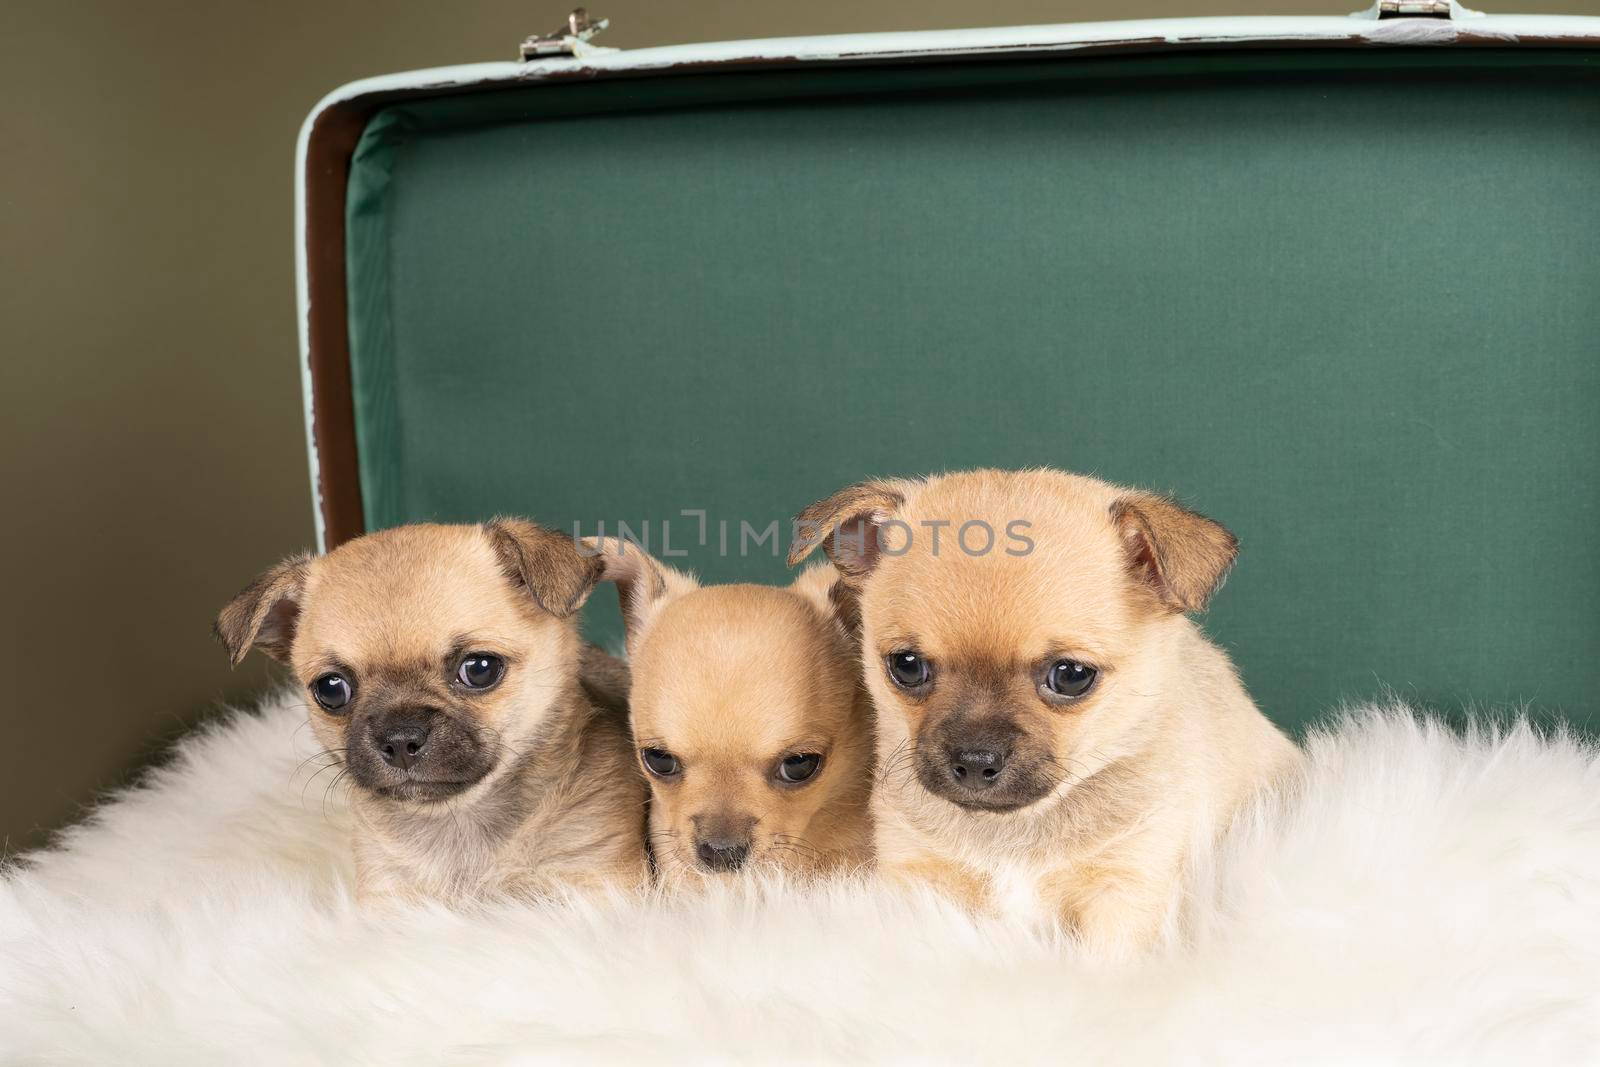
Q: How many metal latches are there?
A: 2